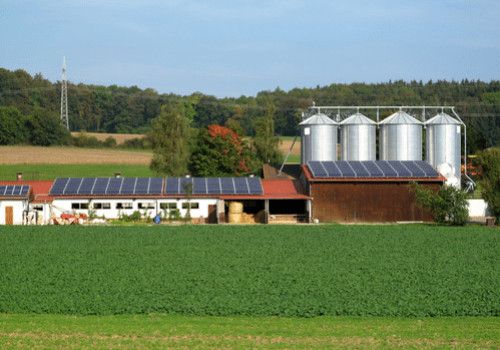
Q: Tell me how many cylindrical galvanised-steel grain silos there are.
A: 4